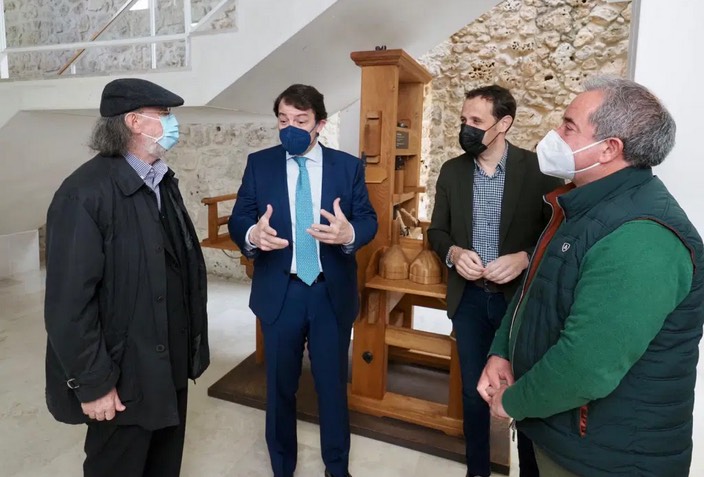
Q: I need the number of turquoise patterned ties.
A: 1